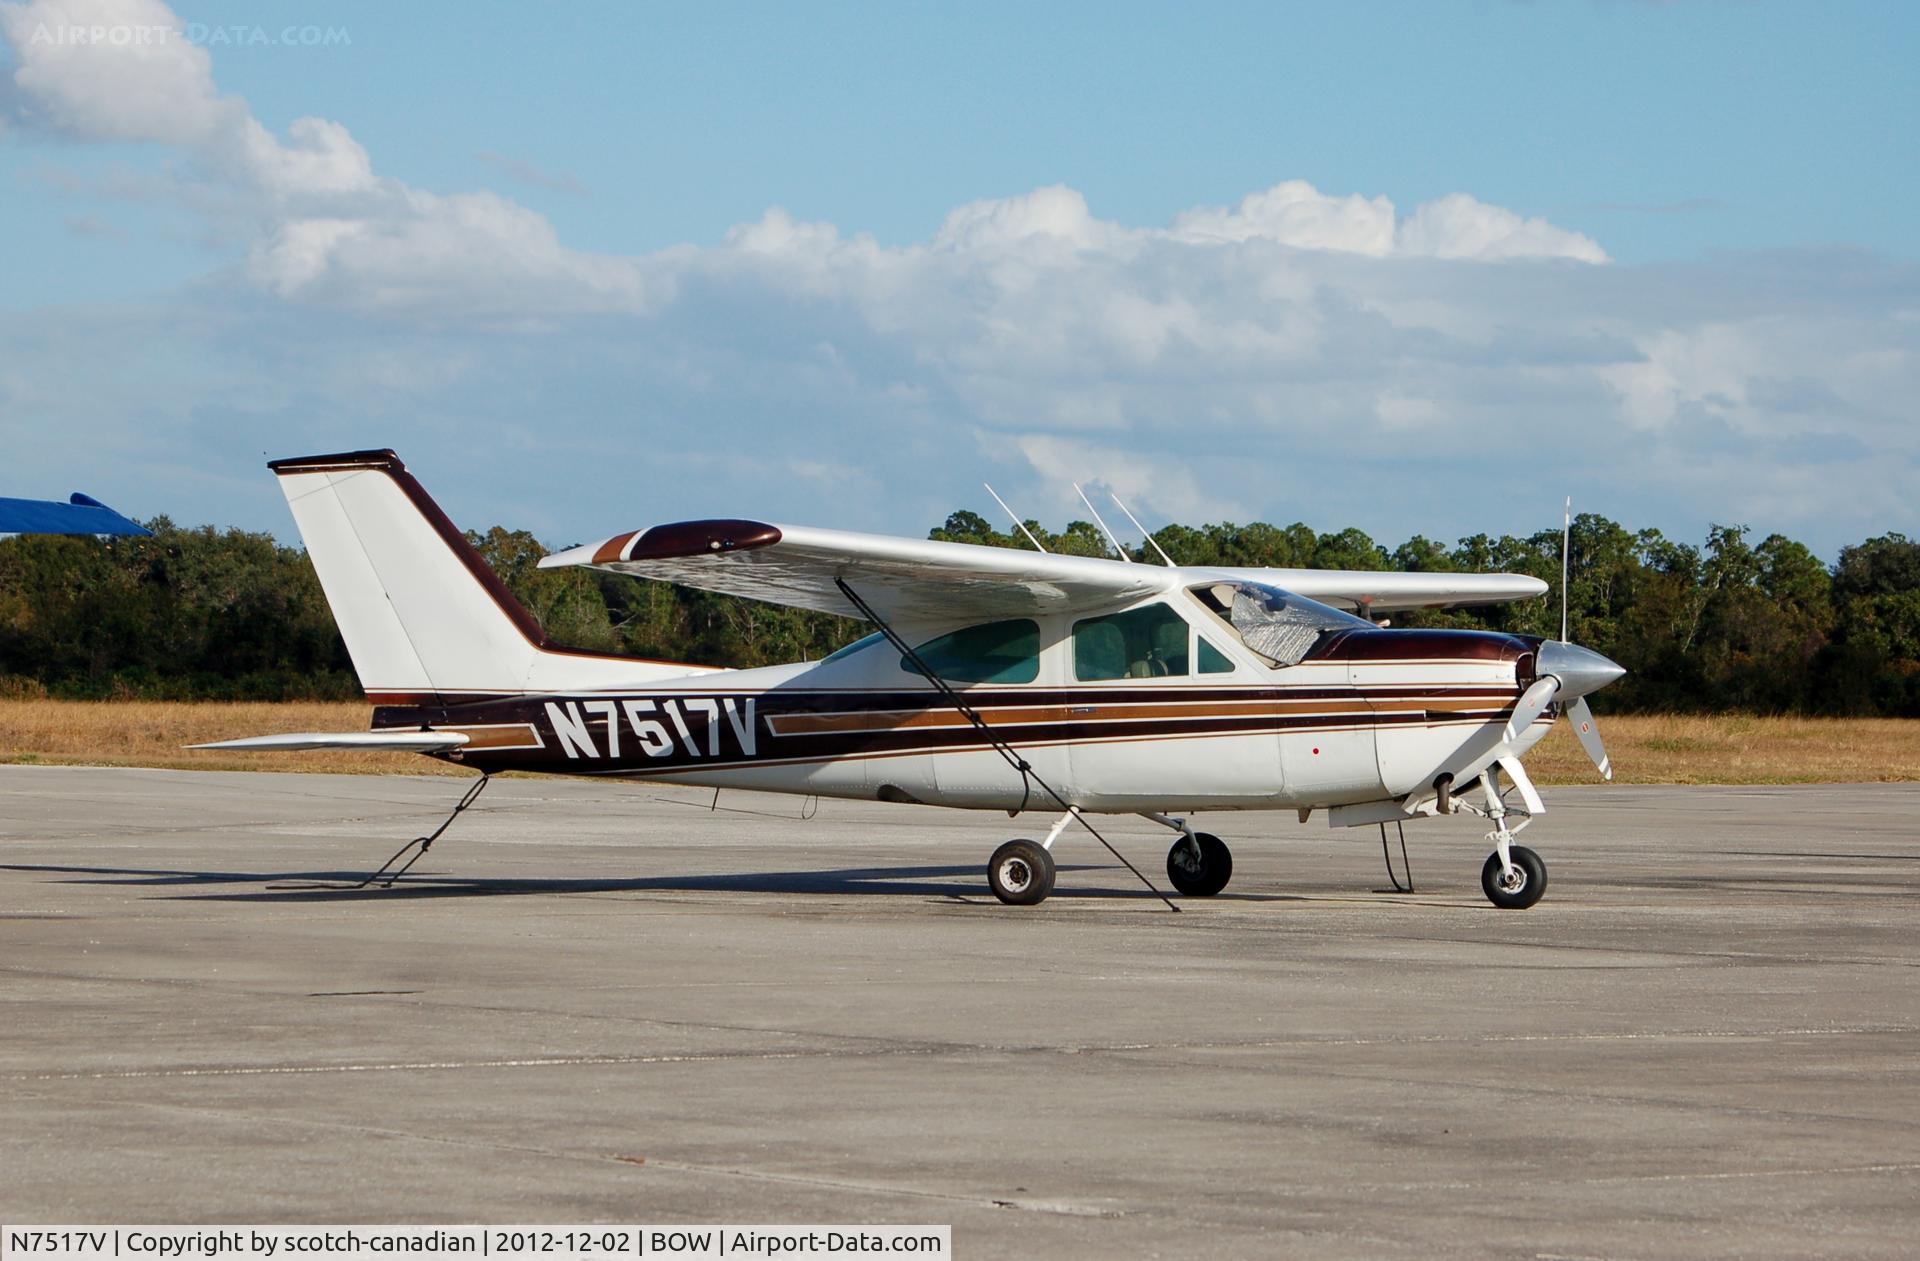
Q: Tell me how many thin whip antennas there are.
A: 3